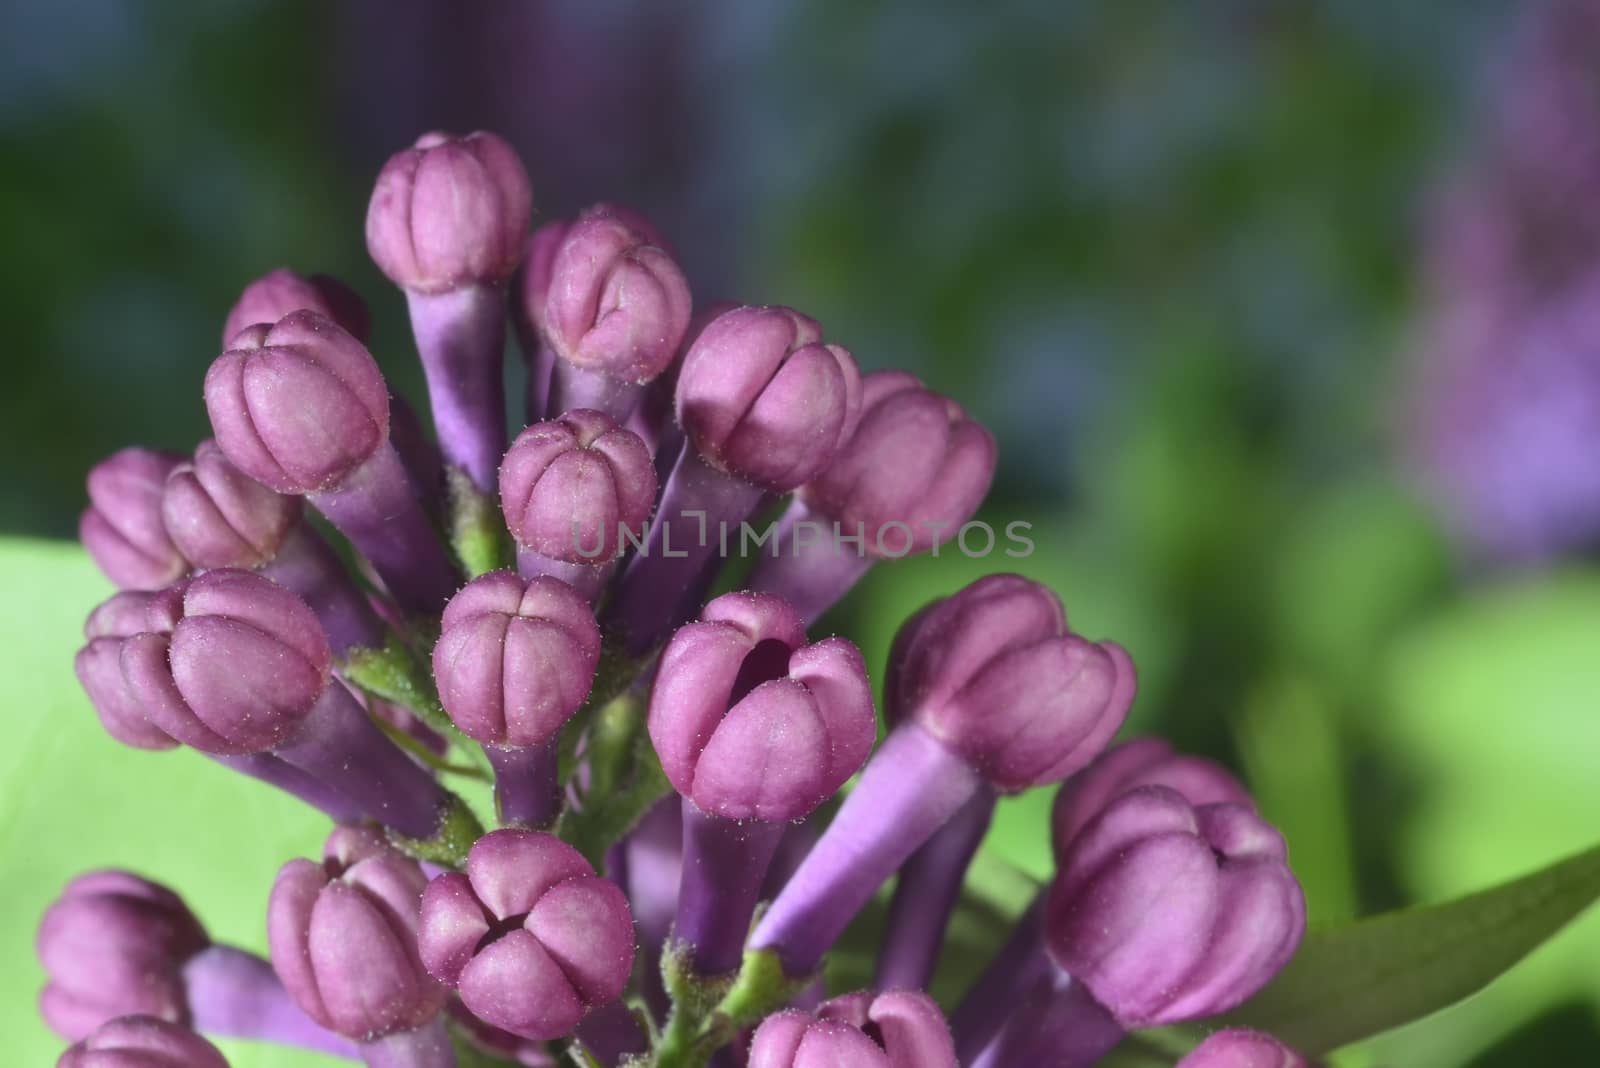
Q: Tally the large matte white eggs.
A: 0